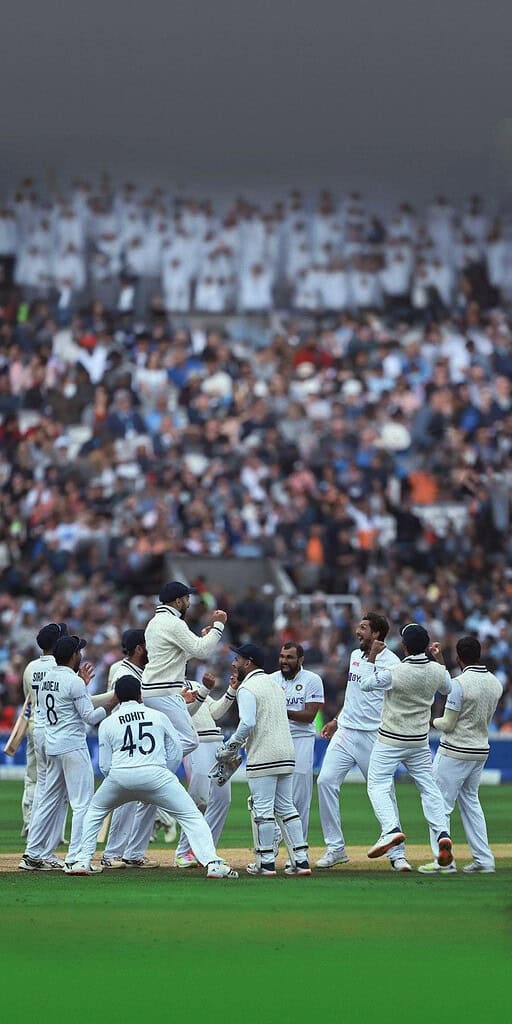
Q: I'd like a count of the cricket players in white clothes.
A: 11